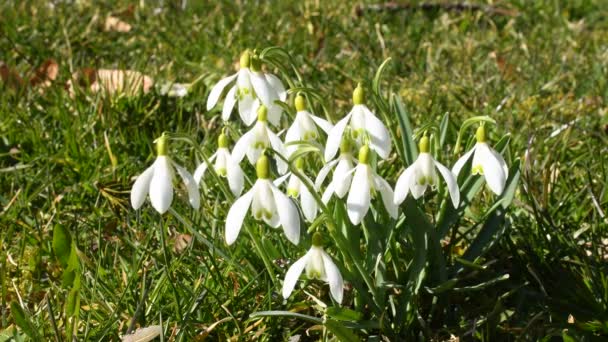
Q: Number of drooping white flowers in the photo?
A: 14